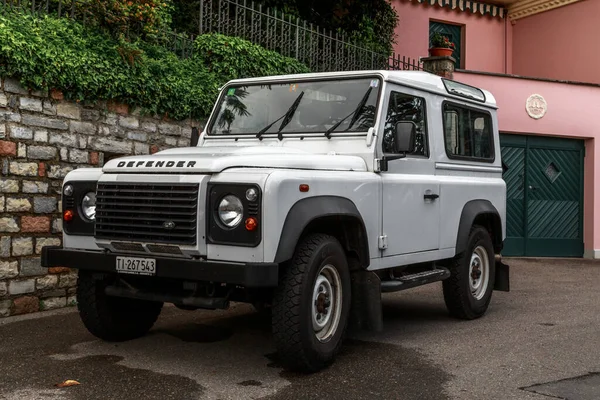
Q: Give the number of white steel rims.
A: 2